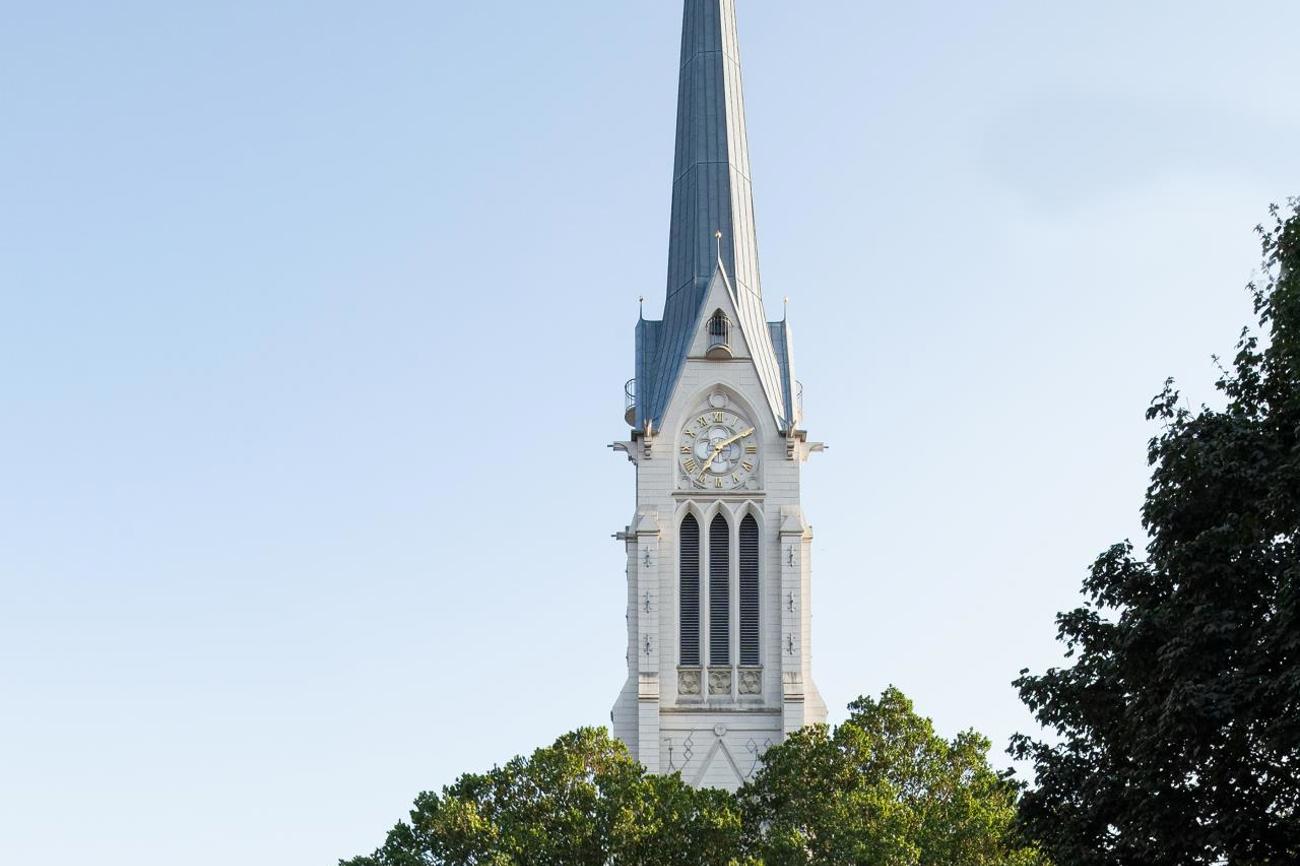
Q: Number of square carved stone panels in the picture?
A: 3